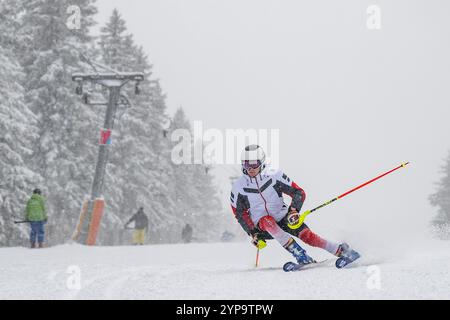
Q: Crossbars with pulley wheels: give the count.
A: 1